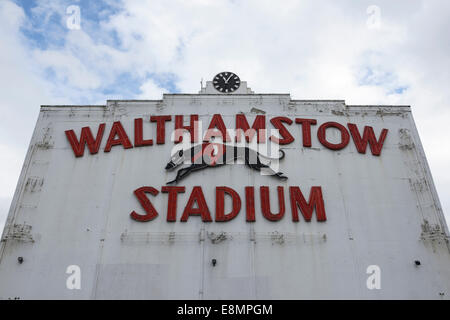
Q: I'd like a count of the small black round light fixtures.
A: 3